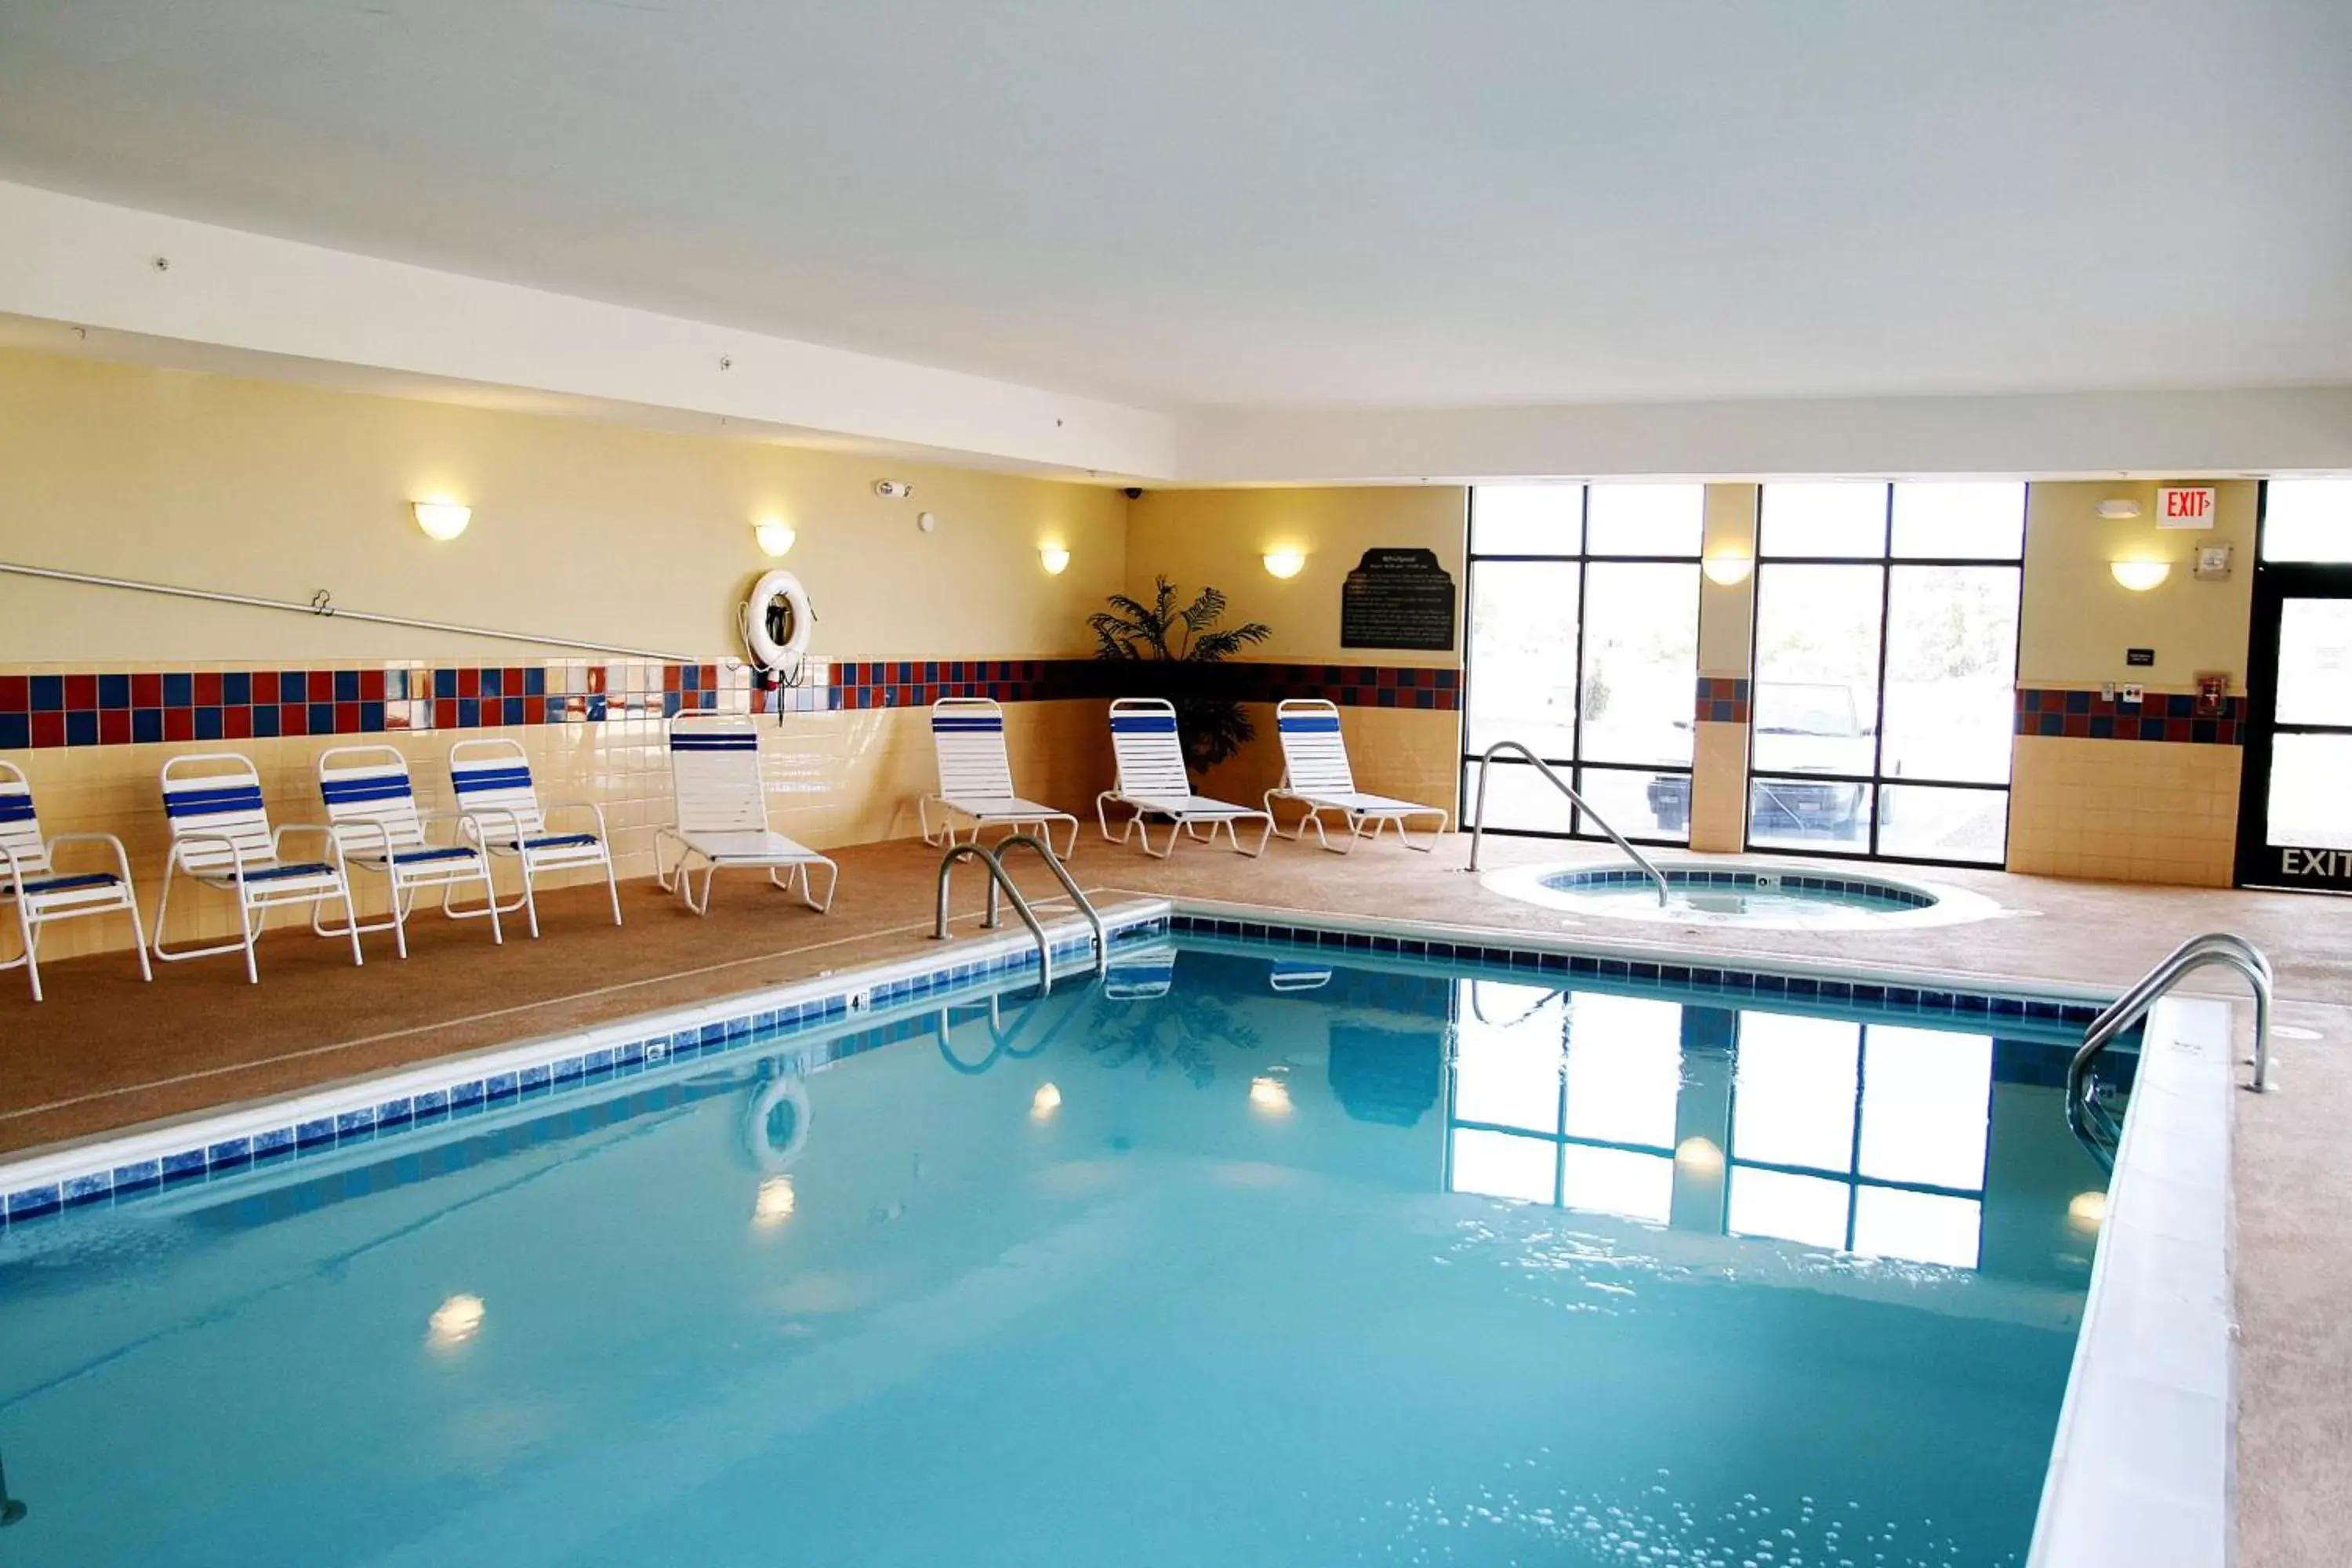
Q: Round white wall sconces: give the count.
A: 6